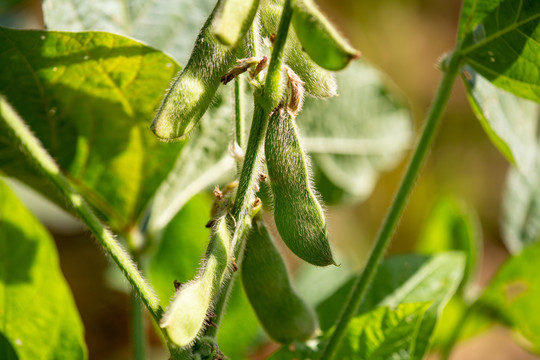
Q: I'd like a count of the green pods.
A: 7